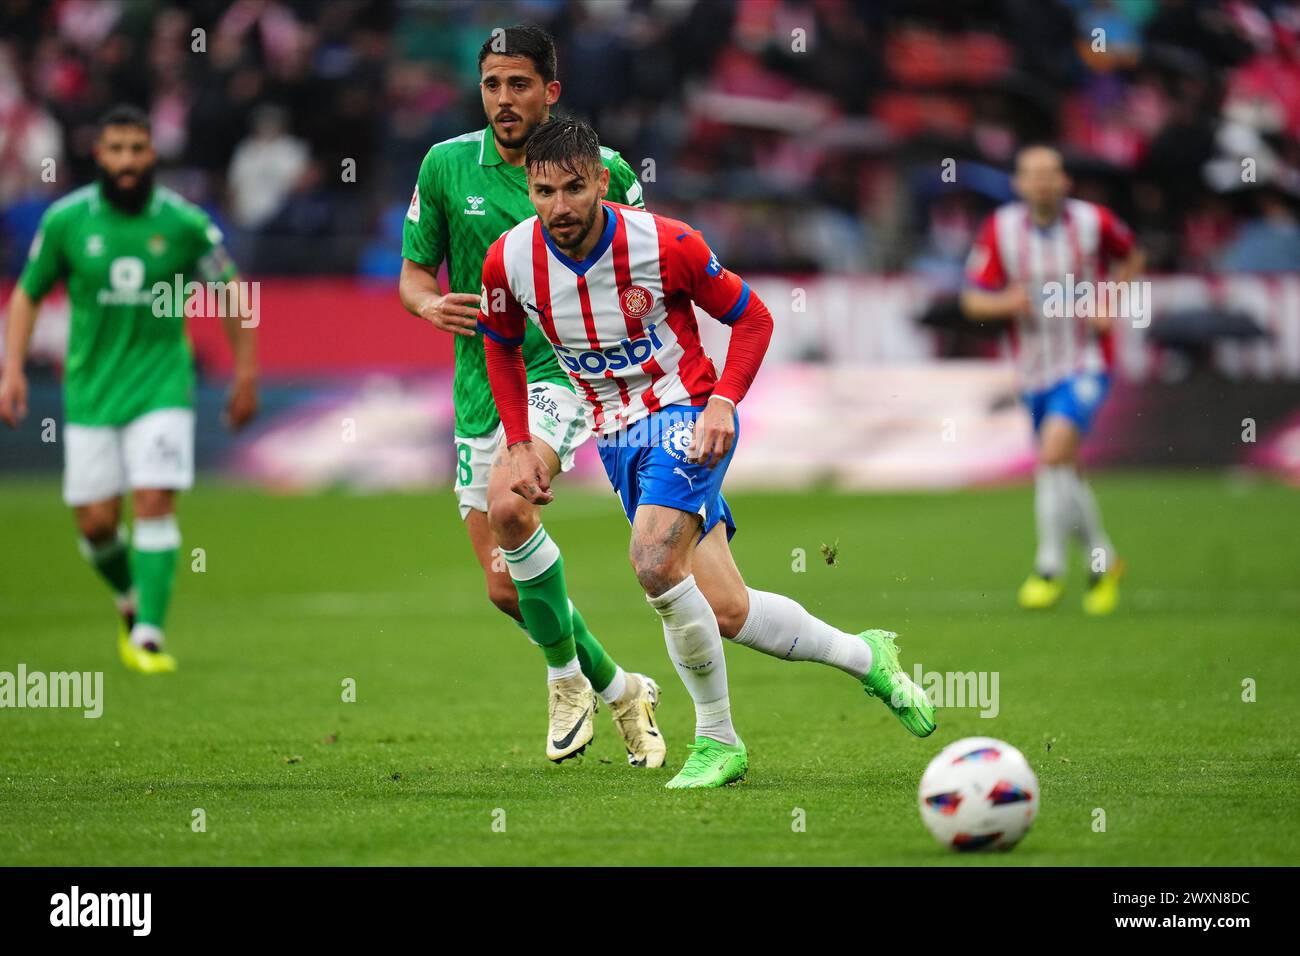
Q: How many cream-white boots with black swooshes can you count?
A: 2